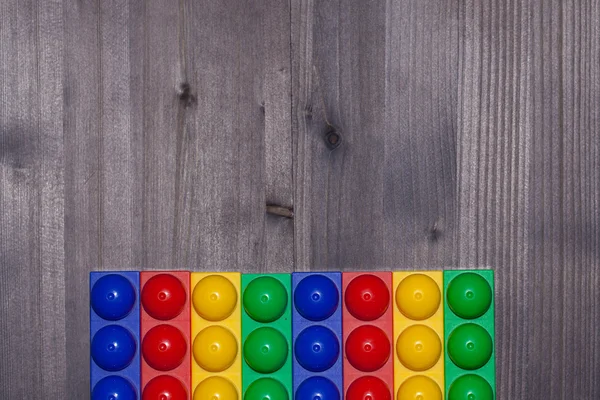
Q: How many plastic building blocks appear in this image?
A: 8